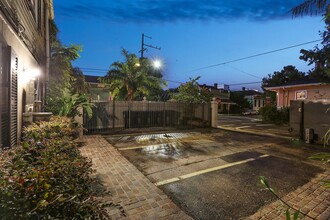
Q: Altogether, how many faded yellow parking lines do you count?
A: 2